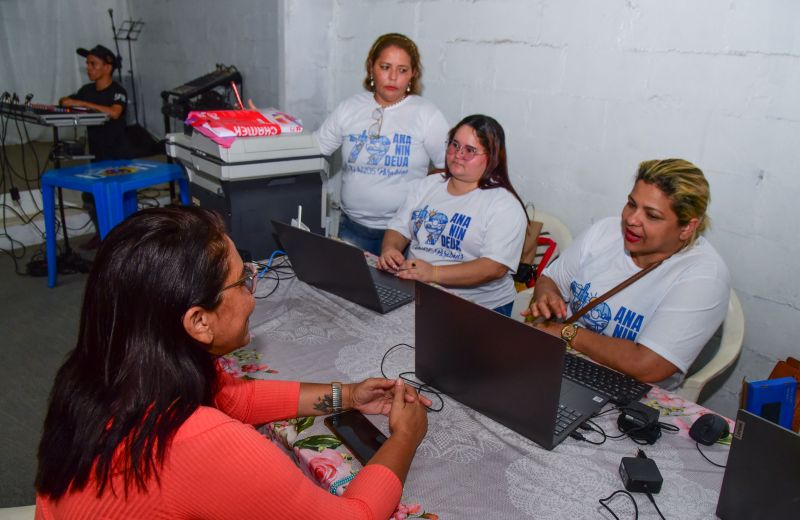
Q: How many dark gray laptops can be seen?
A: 3